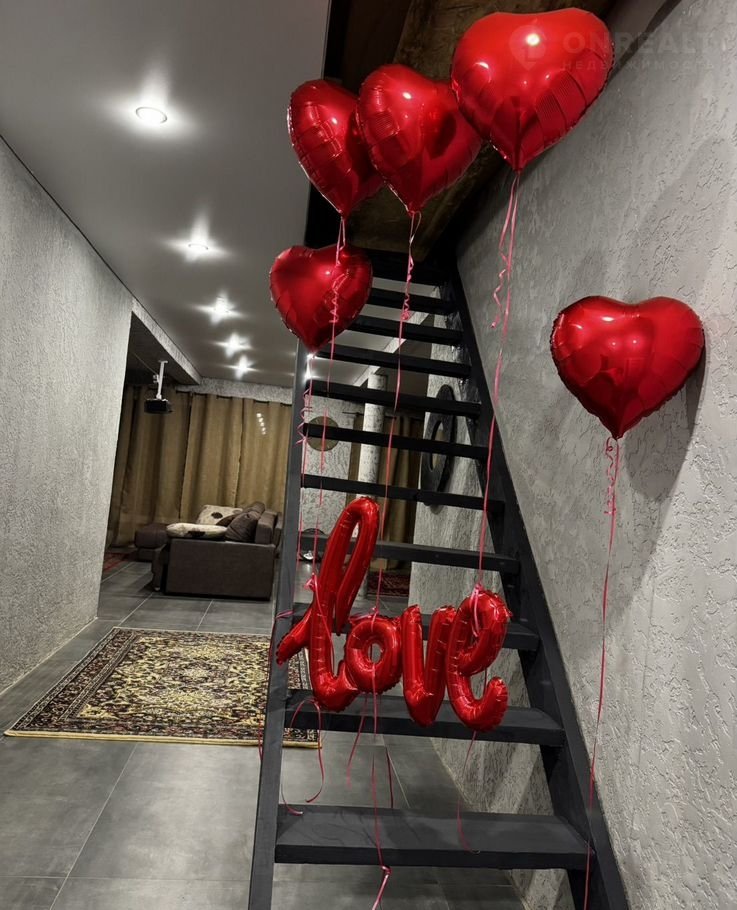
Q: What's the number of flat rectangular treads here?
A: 11